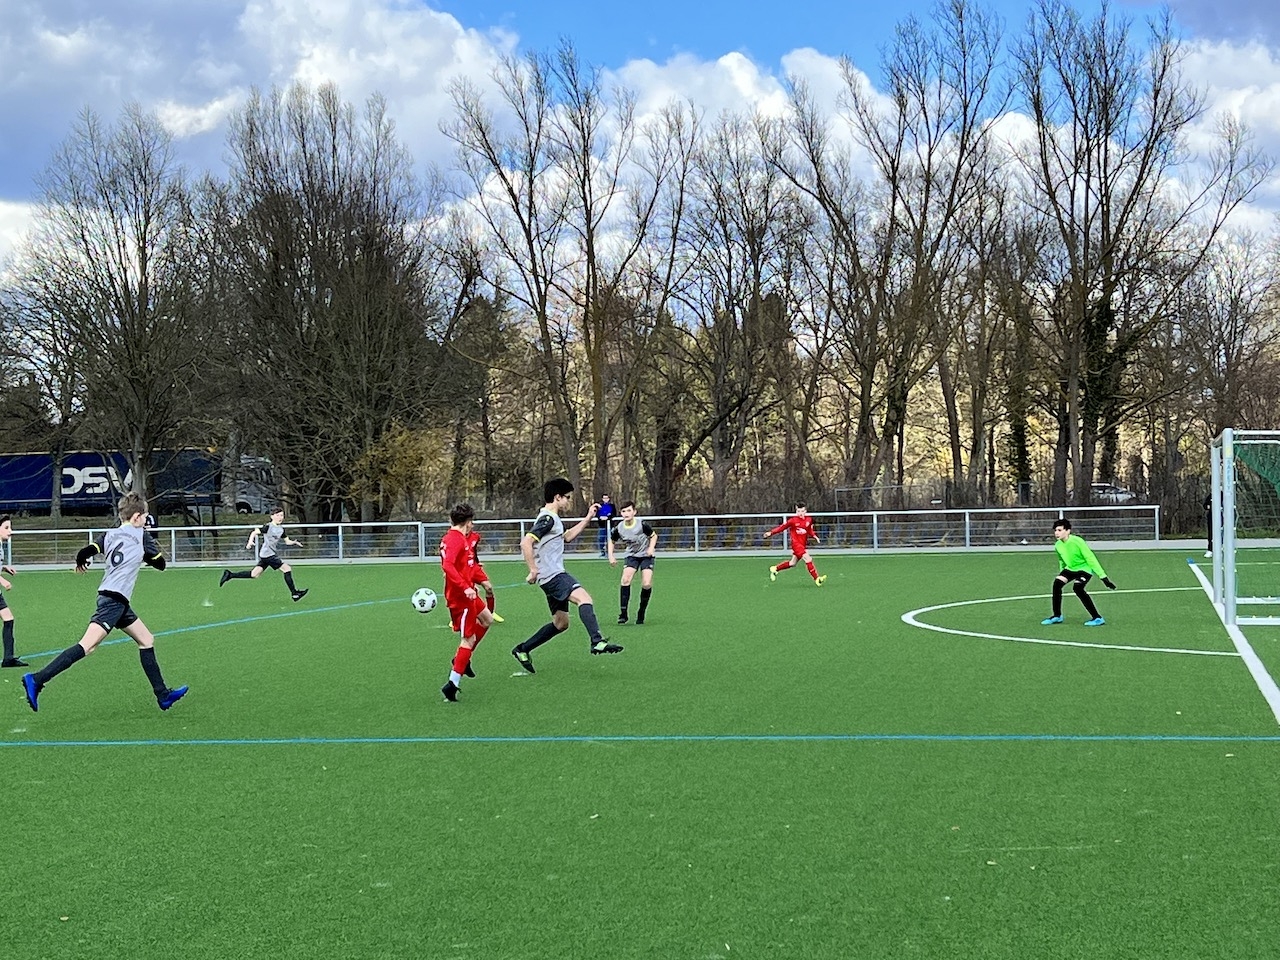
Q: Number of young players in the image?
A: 9